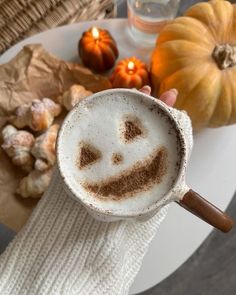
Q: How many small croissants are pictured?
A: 5